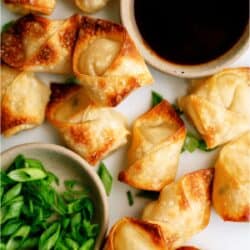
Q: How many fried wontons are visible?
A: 11